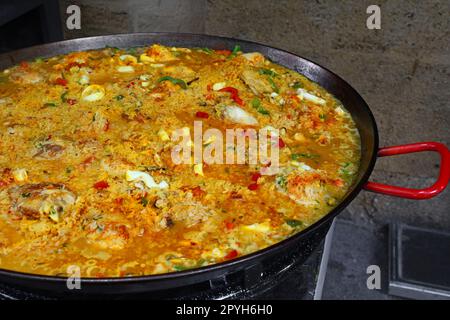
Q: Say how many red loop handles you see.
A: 1